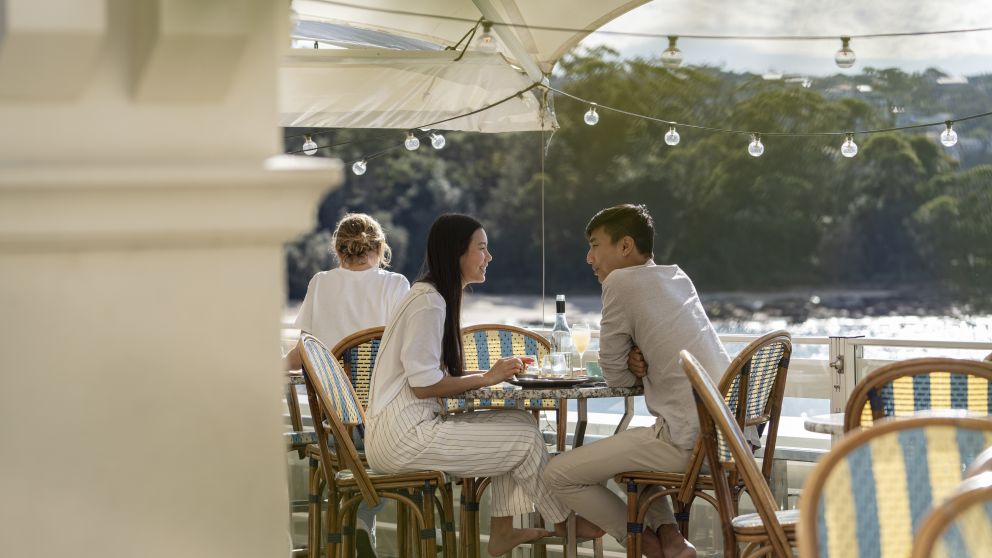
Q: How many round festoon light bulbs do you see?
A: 12